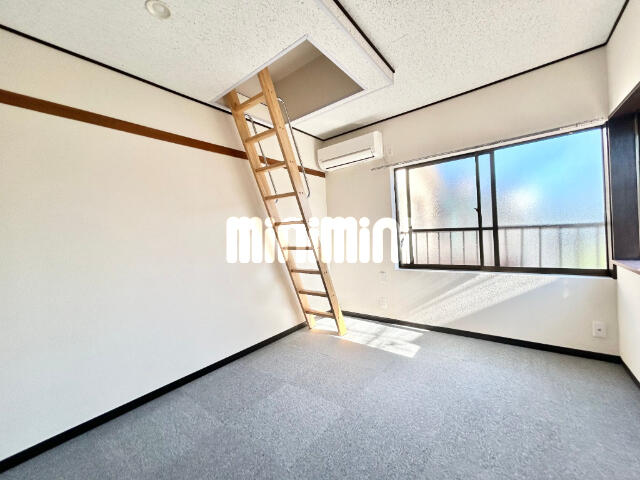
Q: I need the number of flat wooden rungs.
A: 9